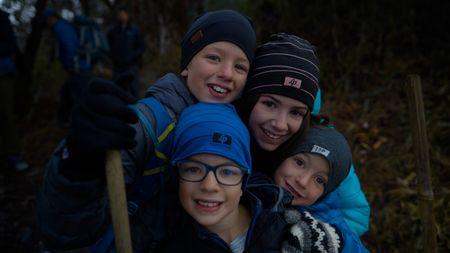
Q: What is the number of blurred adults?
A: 3